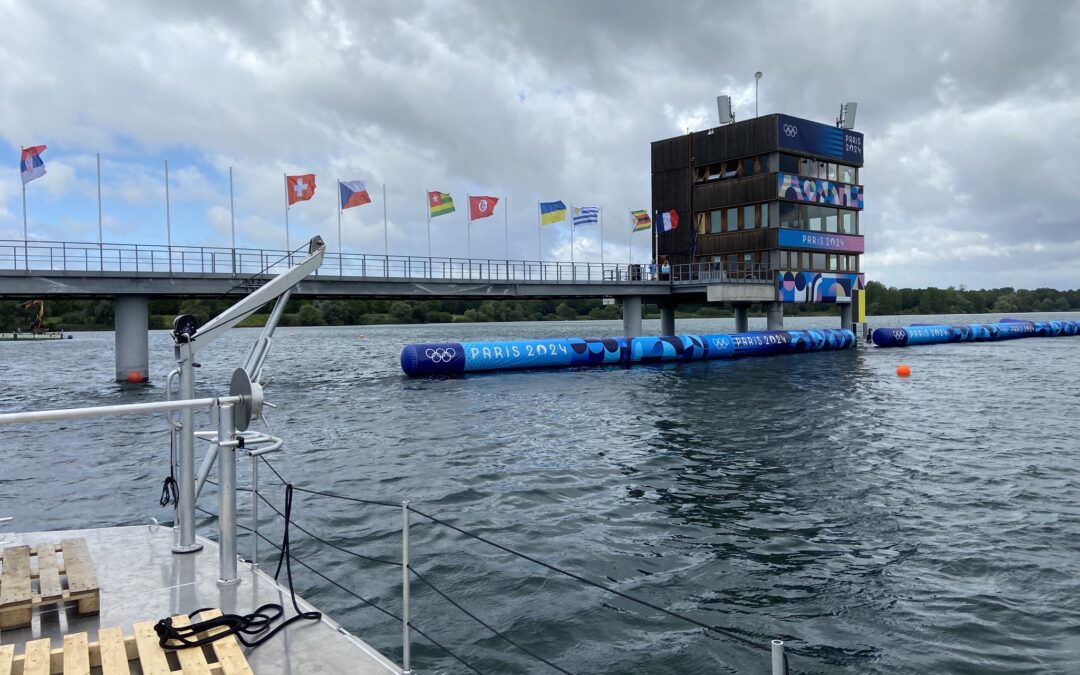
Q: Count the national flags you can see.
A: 9